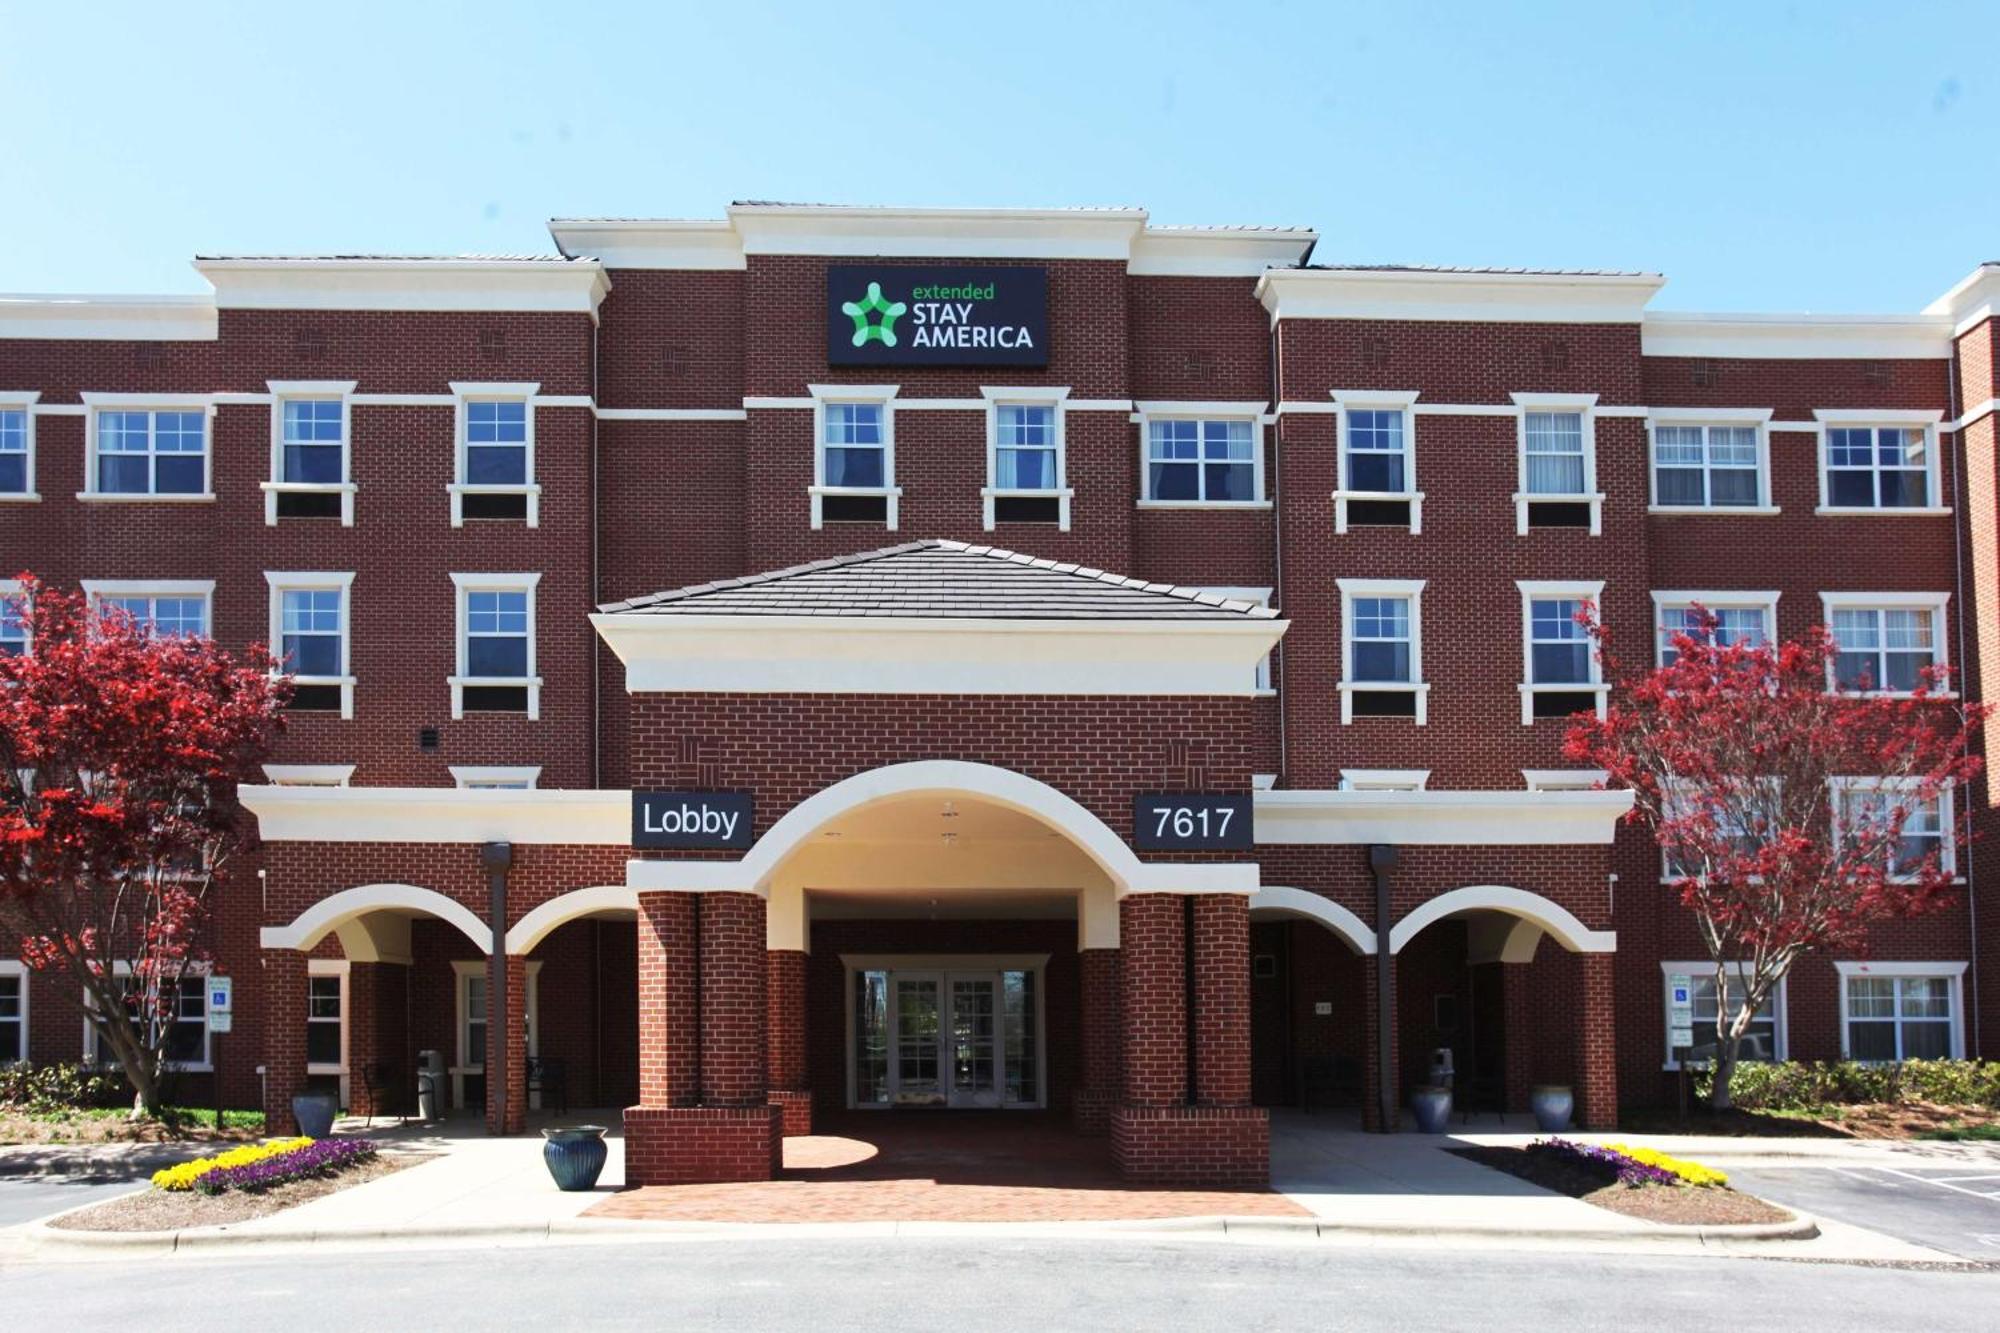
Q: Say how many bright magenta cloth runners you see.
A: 0